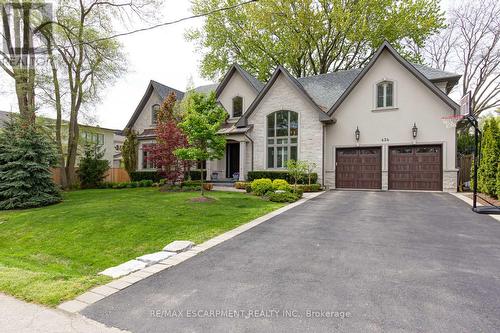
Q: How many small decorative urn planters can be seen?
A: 2